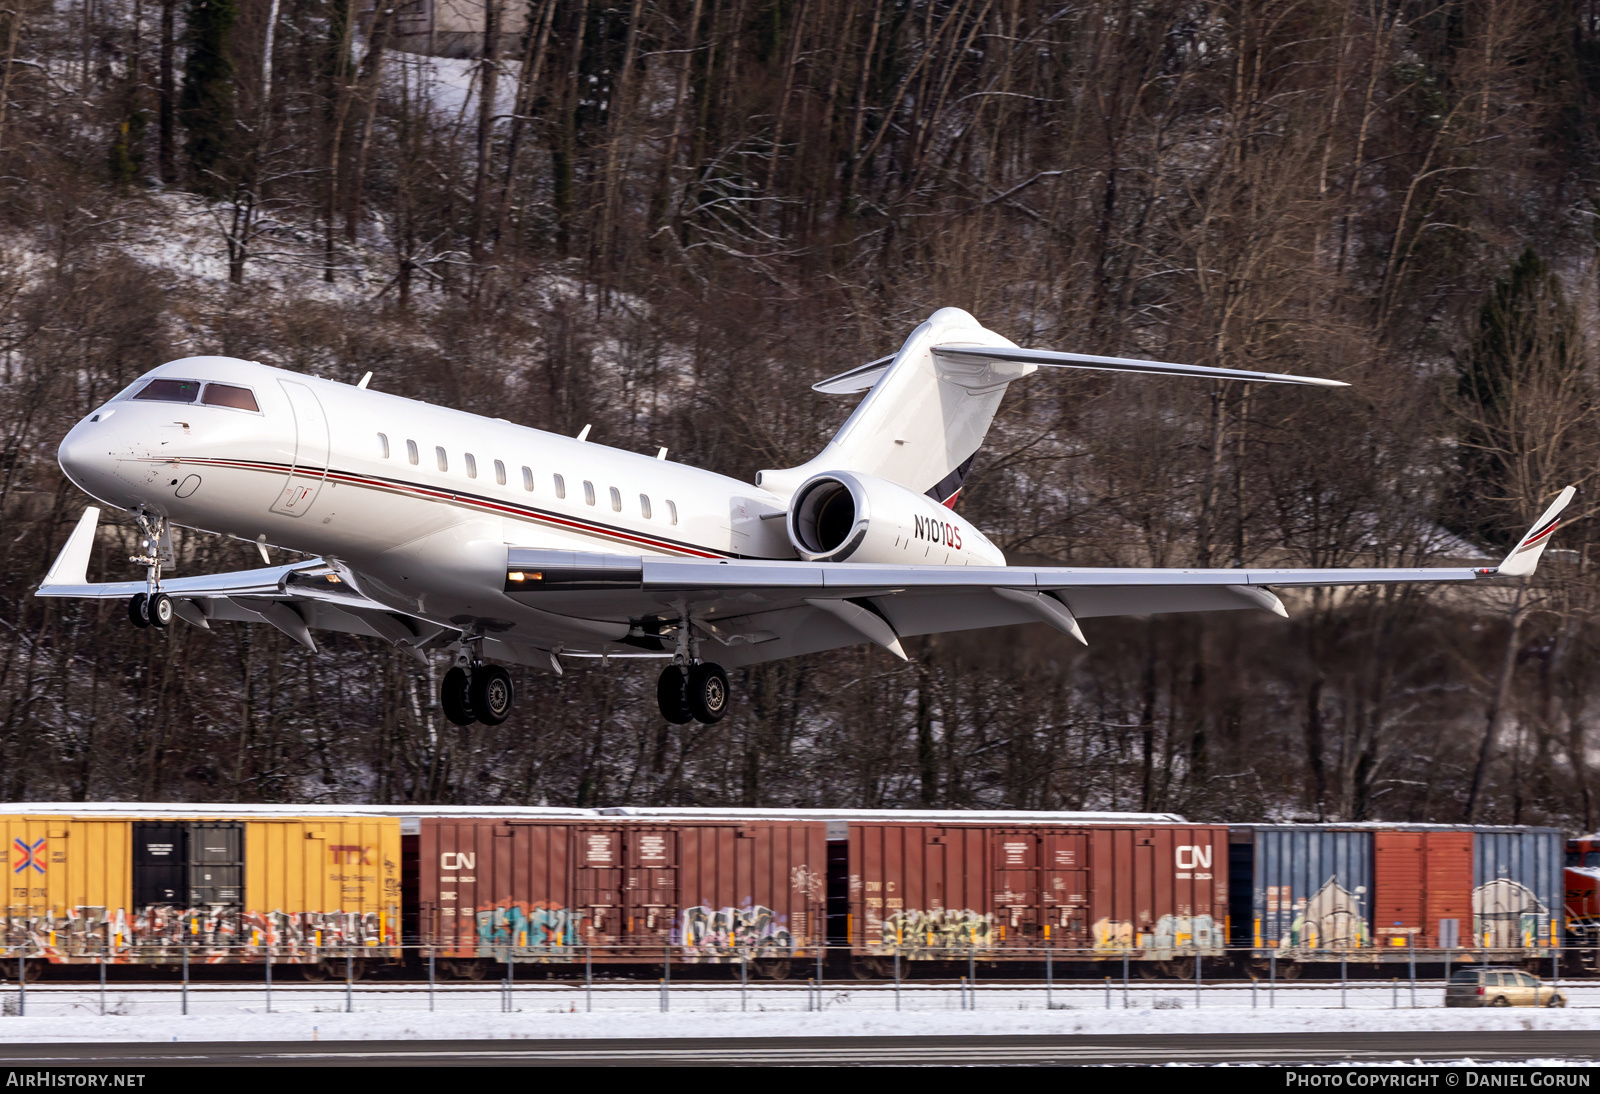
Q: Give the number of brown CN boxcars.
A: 2